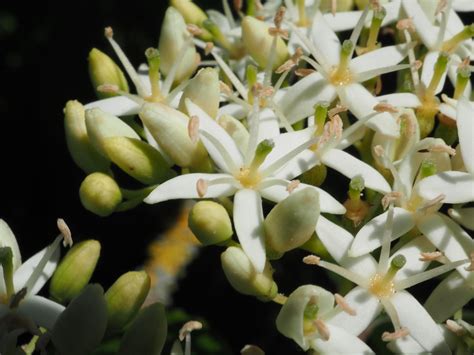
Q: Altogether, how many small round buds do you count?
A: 2